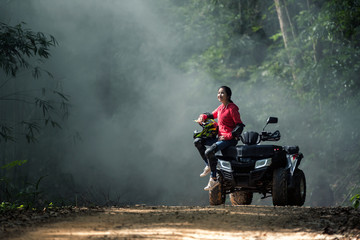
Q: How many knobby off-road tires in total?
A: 4